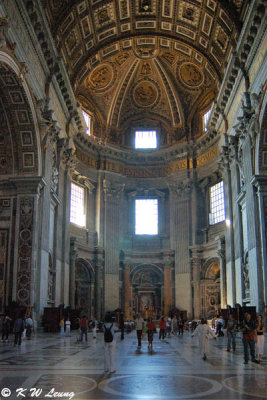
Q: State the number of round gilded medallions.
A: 3